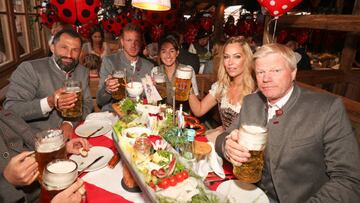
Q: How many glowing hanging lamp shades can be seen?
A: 1